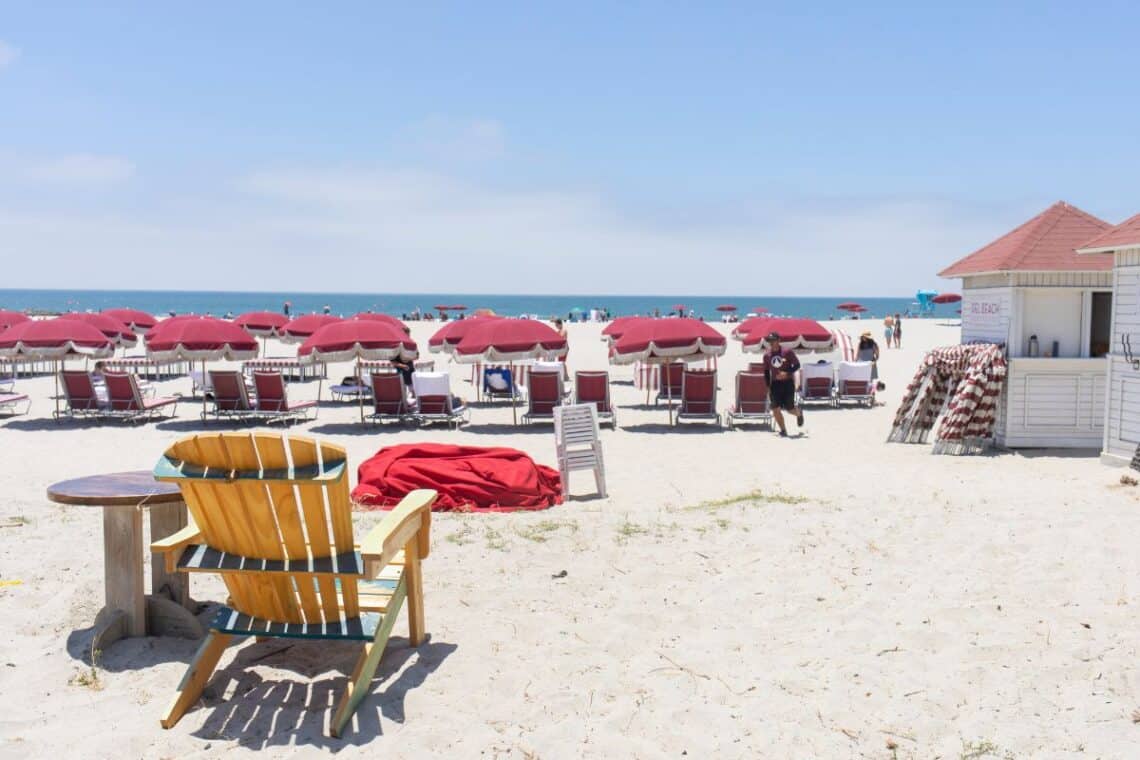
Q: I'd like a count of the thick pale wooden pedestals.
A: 2